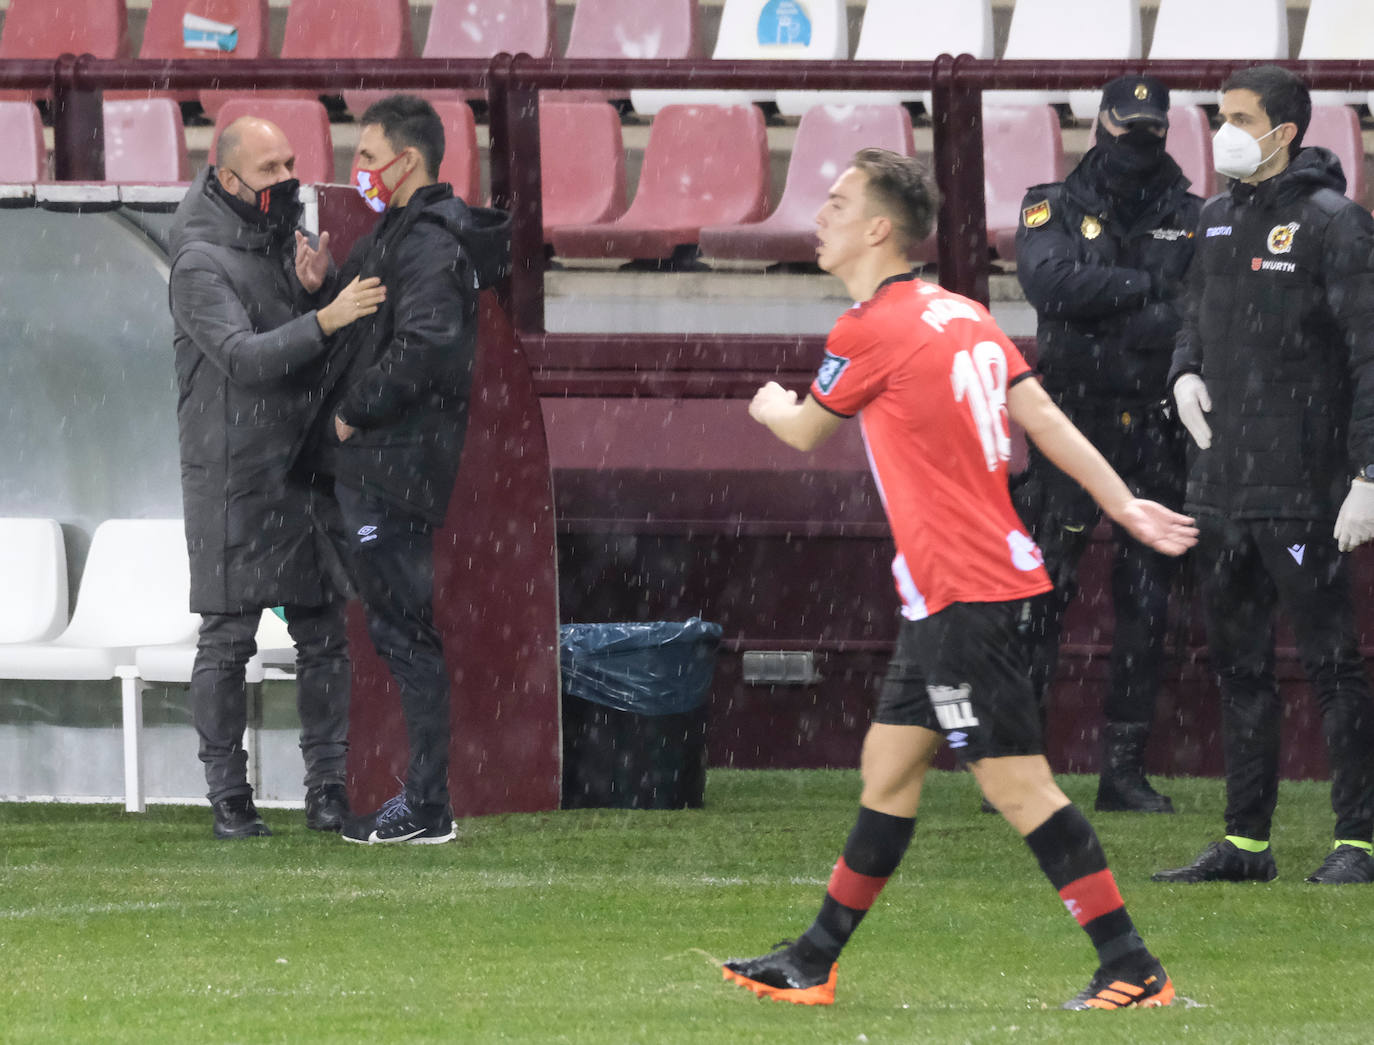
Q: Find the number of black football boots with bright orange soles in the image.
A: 2